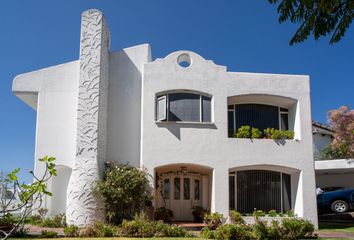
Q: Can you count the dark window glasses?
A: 3